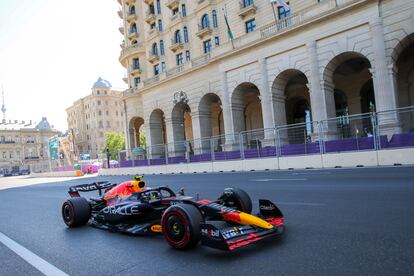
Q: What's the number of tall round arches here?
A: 8